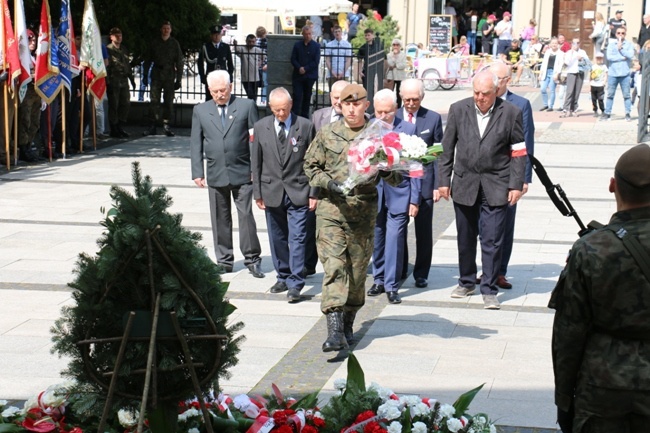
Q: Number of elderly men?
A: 7